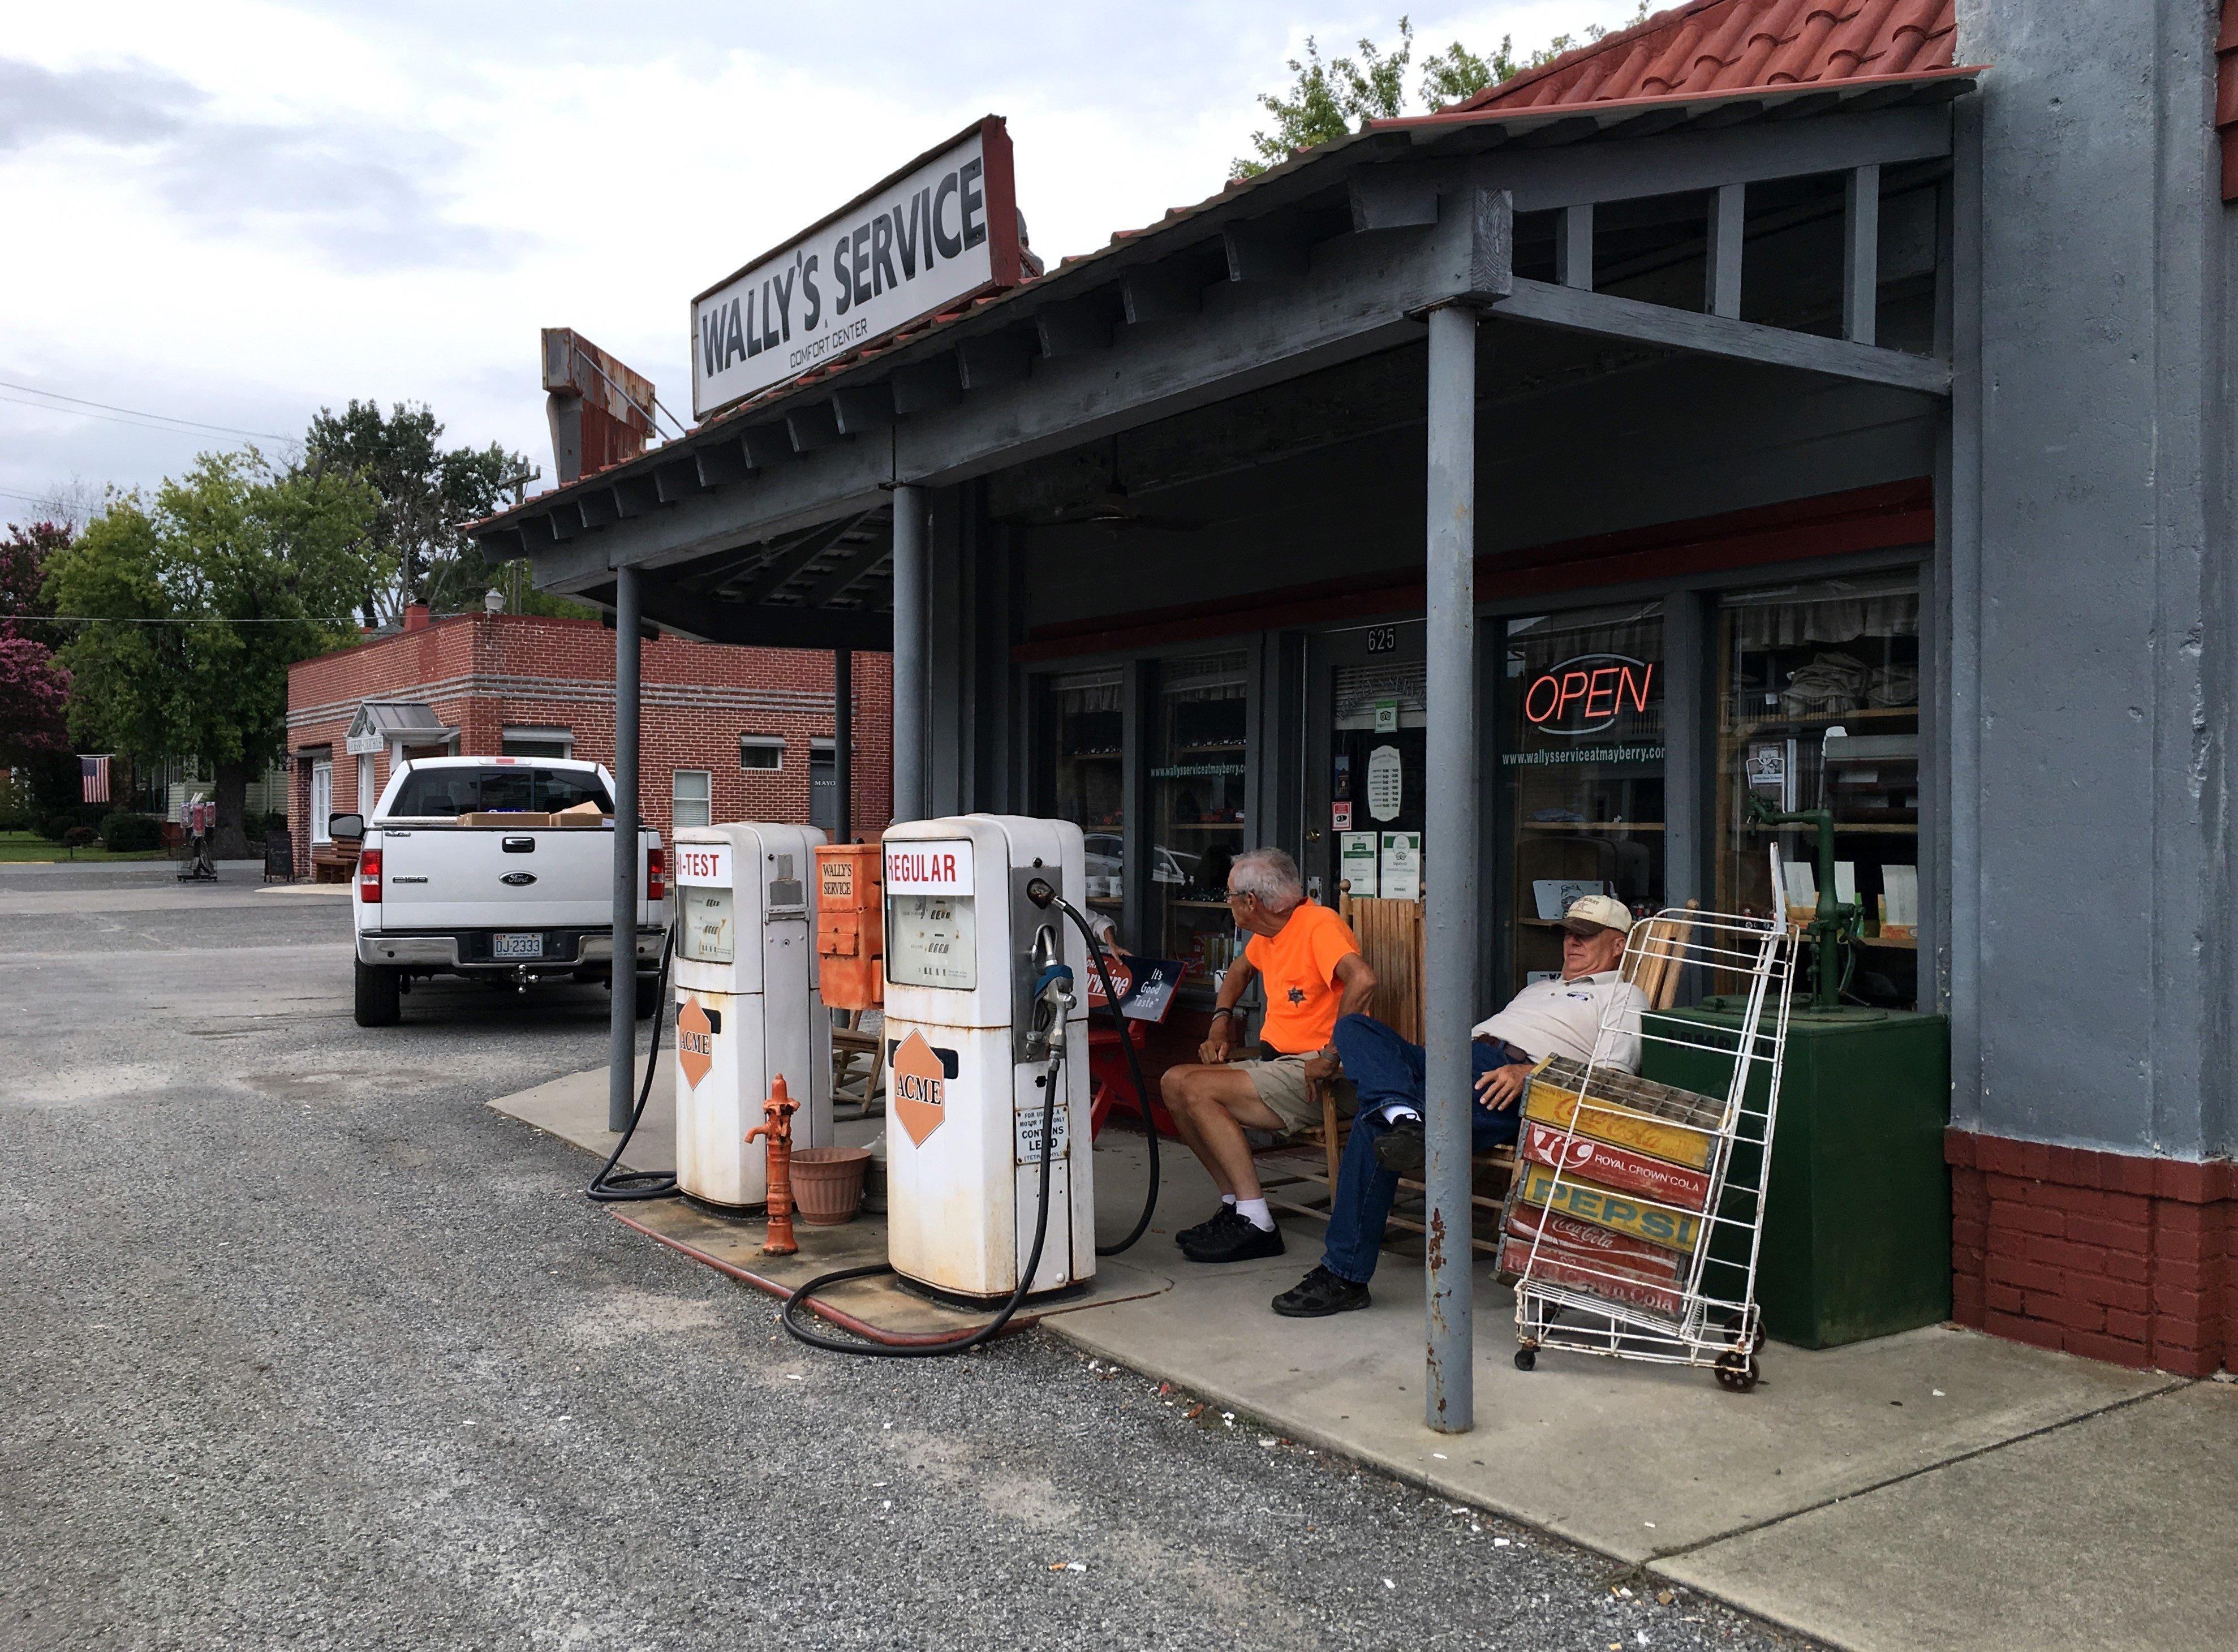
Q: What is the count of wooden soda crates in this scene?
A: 5